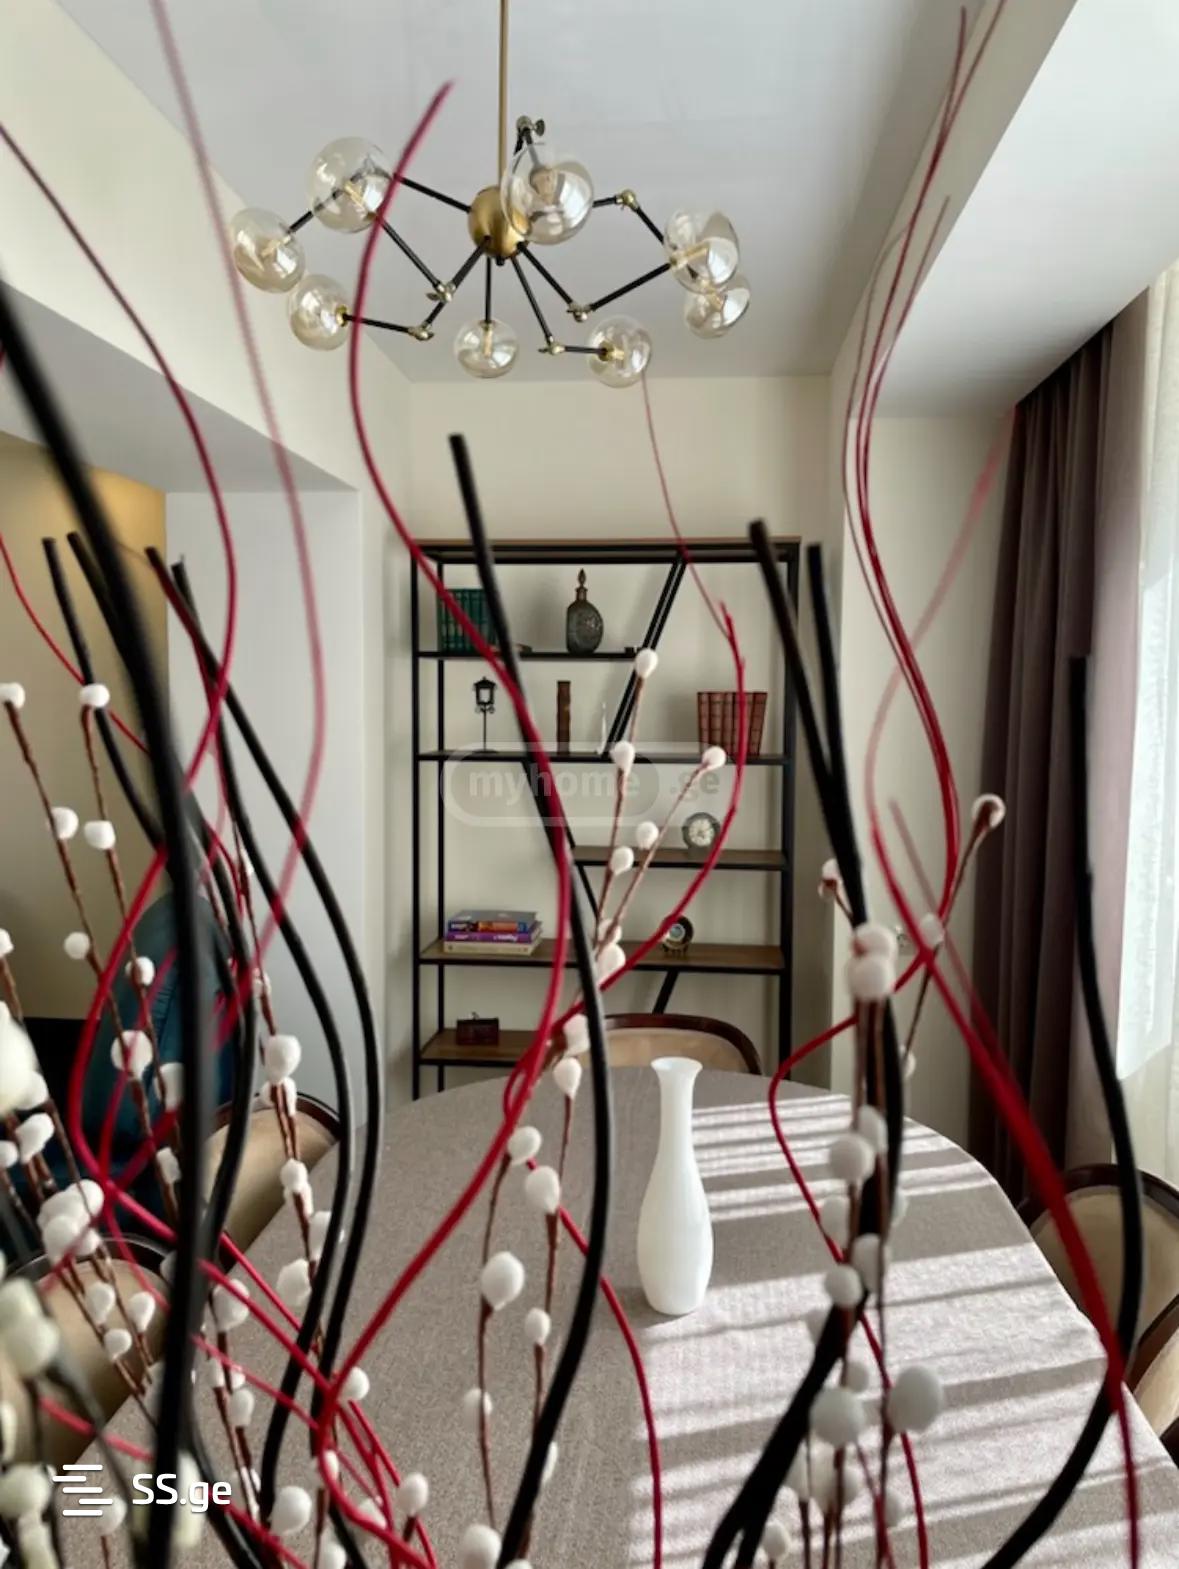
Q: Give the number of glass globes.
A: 8